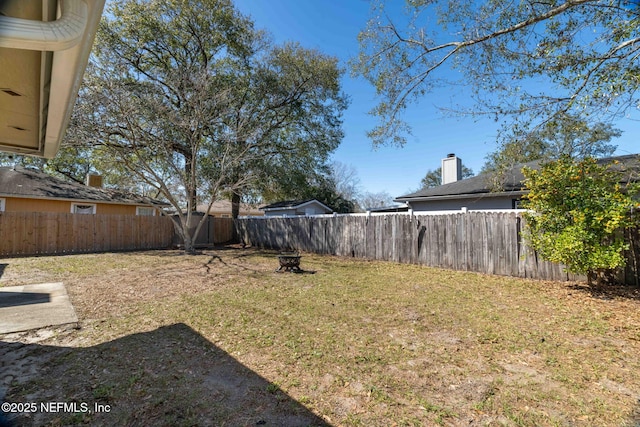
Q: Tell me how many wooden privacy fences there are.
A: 2